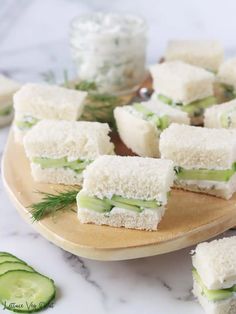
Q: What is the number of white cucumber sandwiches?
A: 11